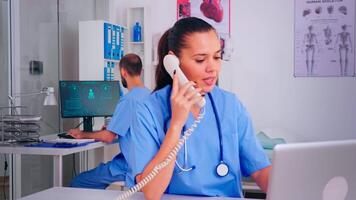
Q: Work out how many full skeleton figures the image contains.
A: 2